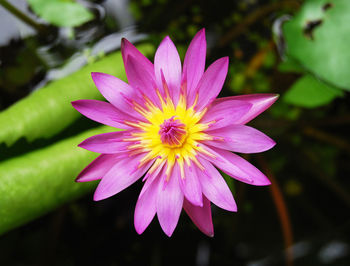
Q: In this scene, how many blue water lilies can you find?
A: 0